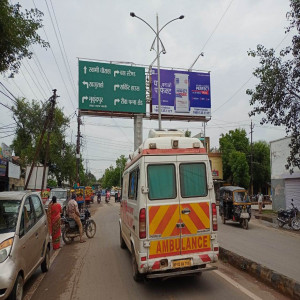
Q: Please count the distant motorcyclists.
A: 2